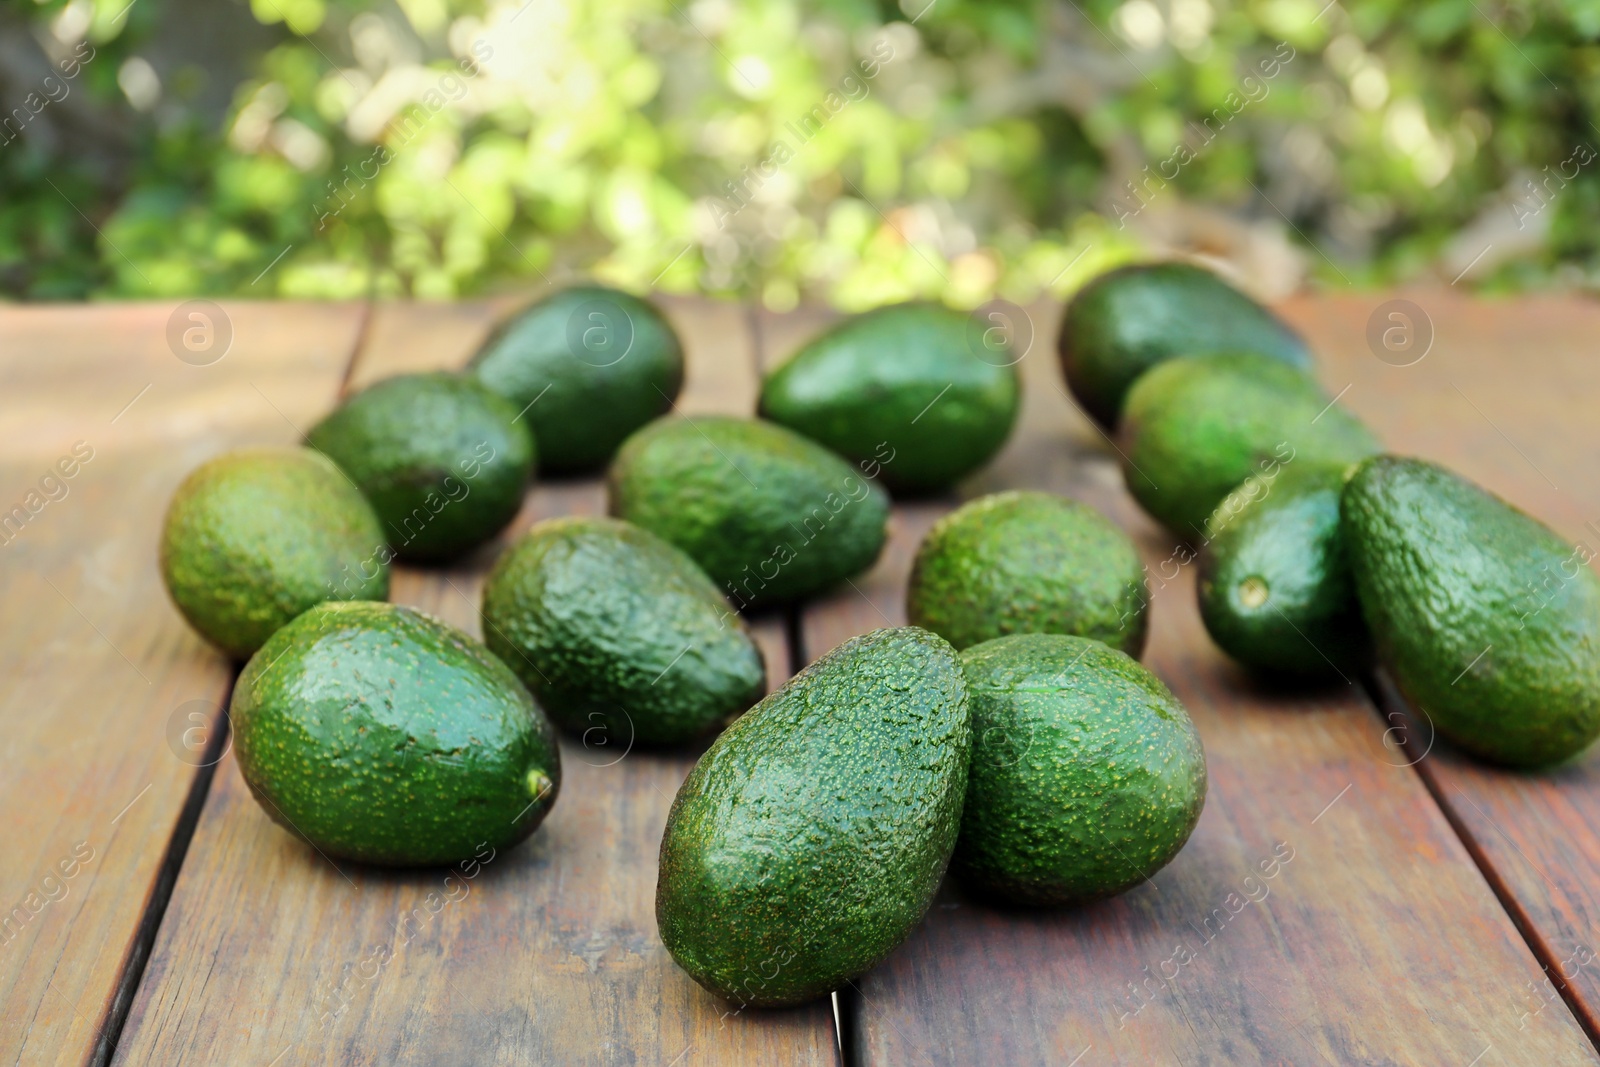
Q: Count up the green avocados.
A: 14